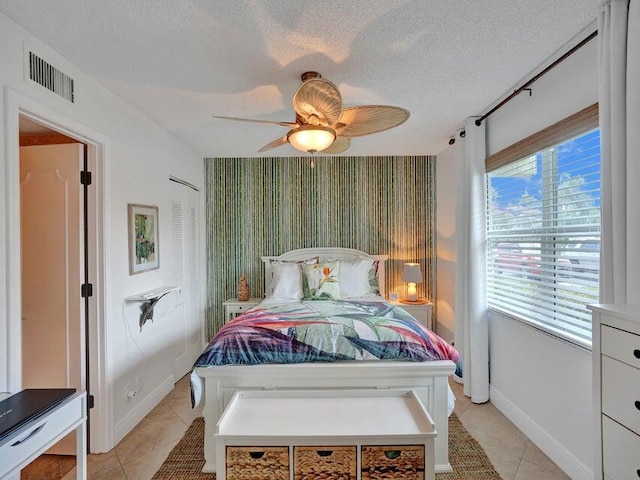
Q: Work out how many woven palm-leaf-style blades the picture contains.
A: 5